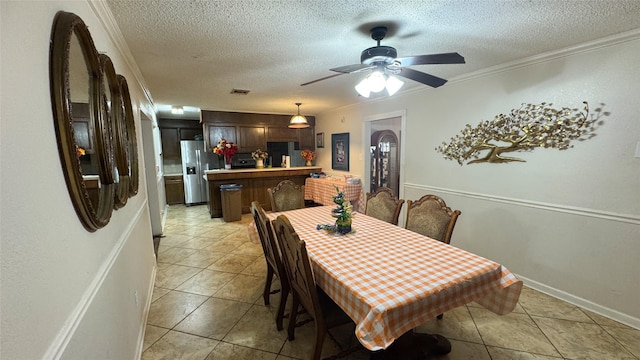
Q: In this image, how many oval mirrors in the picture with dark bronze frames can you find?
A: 3